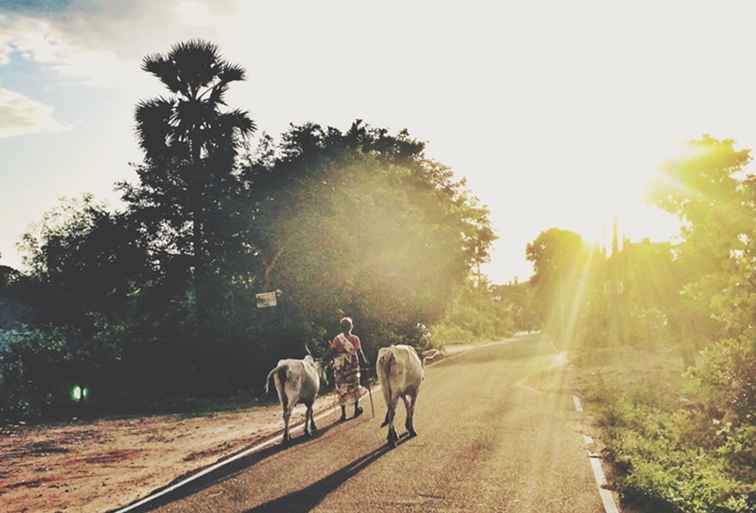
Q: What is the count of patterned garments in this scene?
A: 1